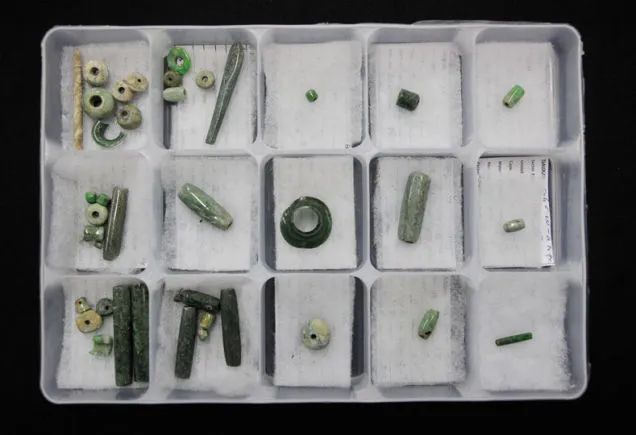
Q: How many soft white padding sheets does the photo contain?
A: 15